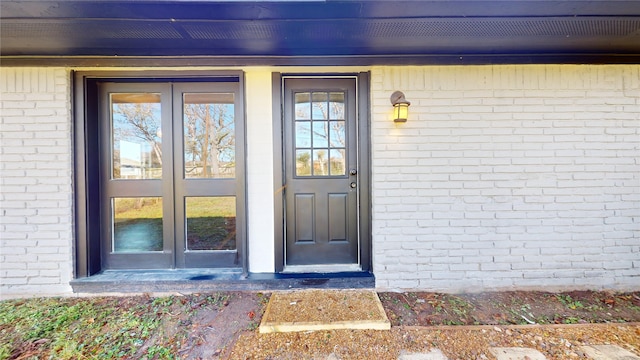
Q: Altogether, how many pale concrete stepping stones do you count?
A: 3